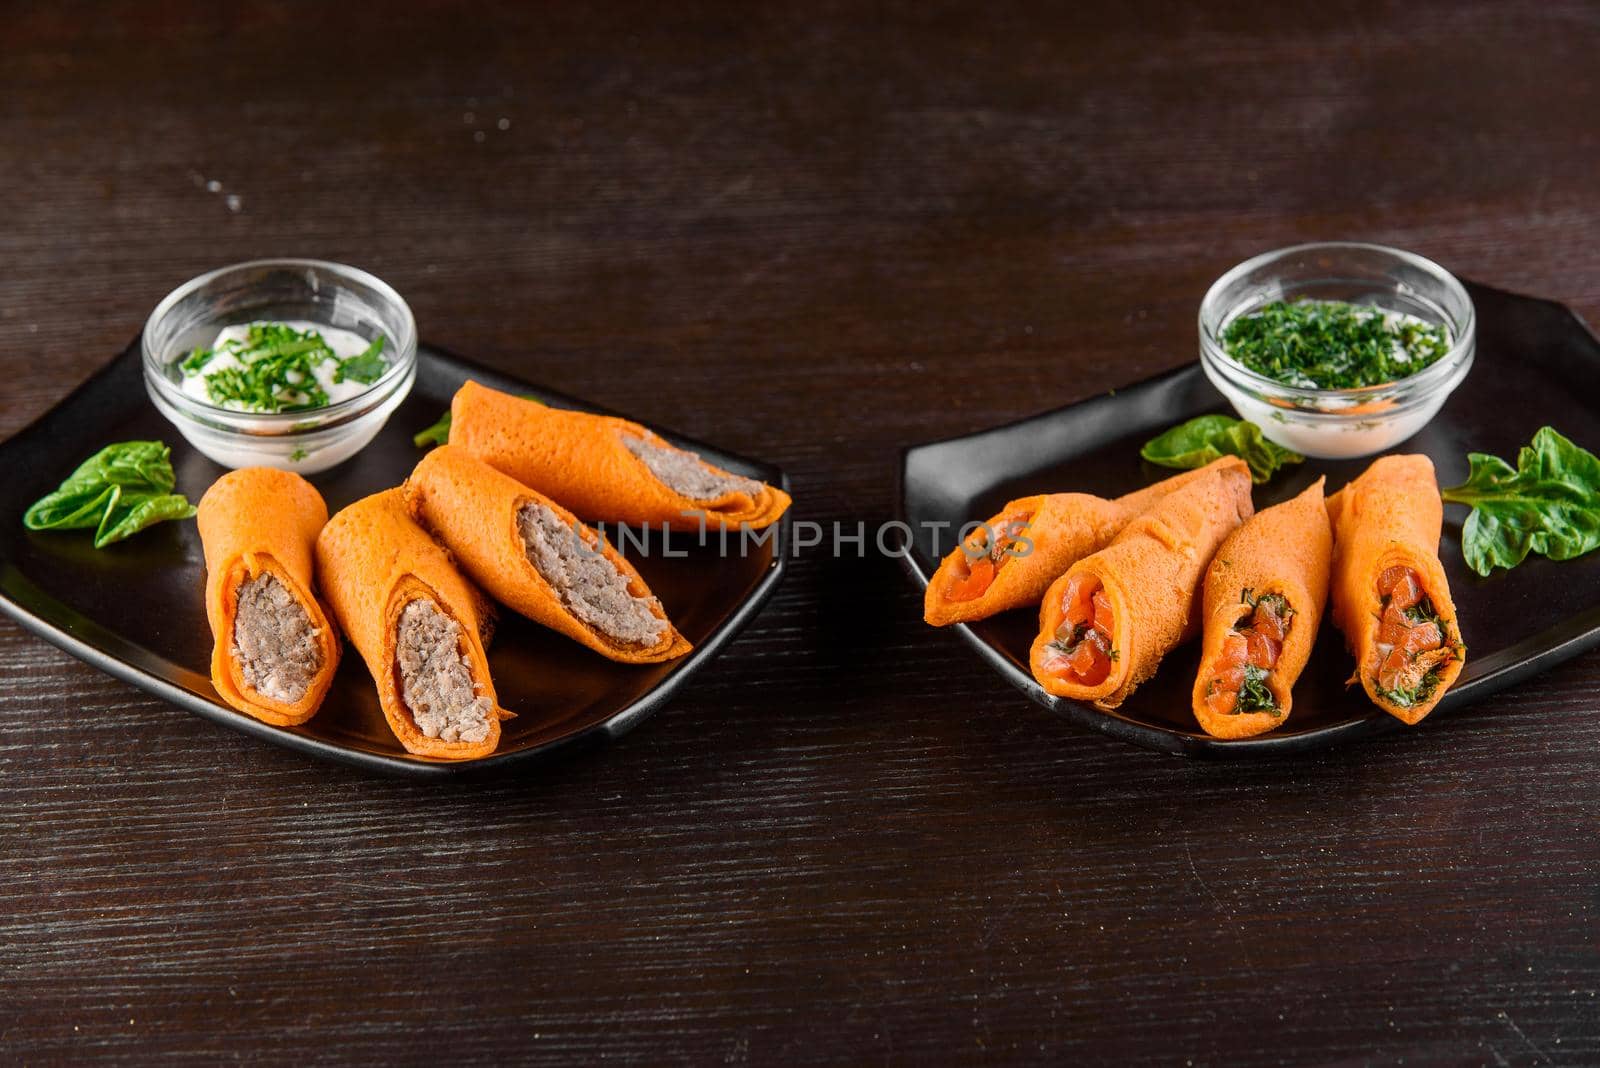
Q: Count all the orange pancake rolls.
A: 8